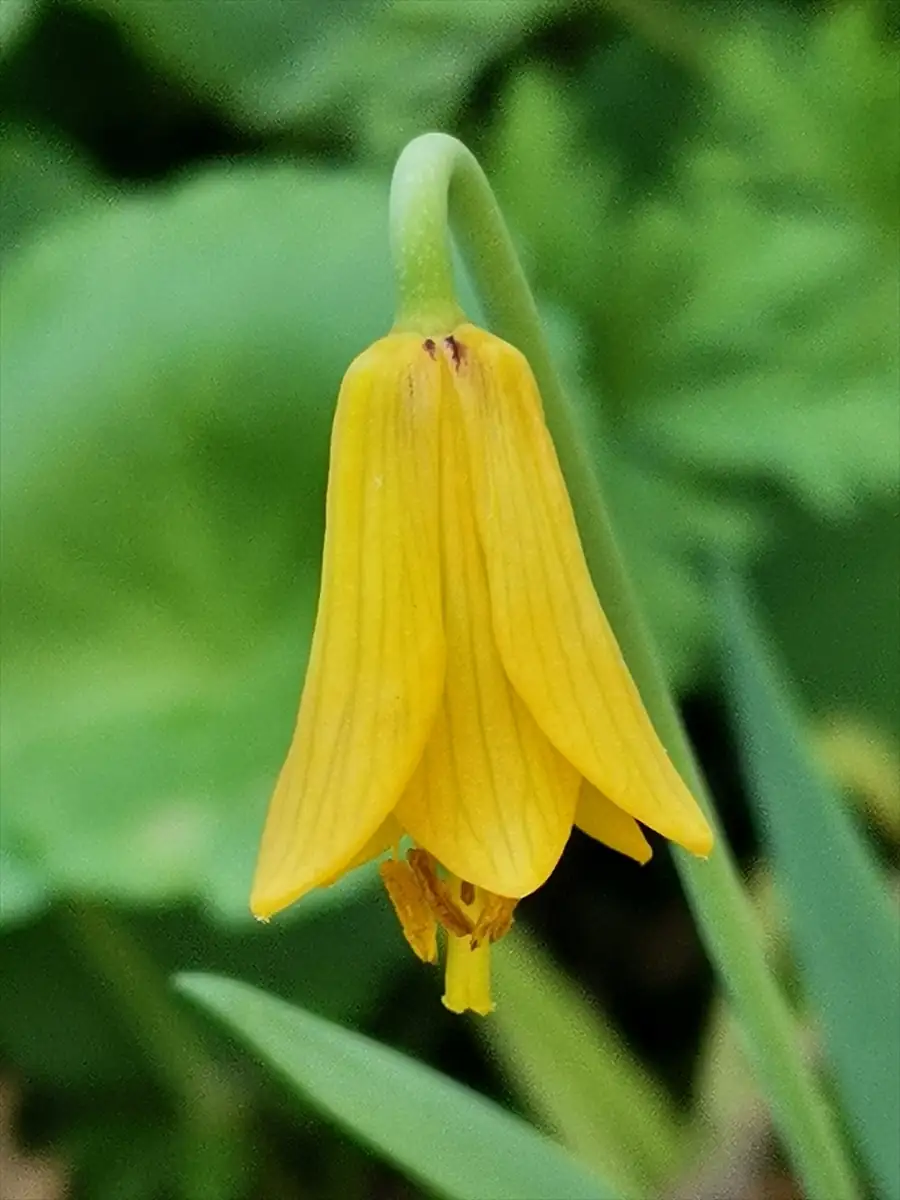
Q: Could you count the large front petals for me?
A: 3